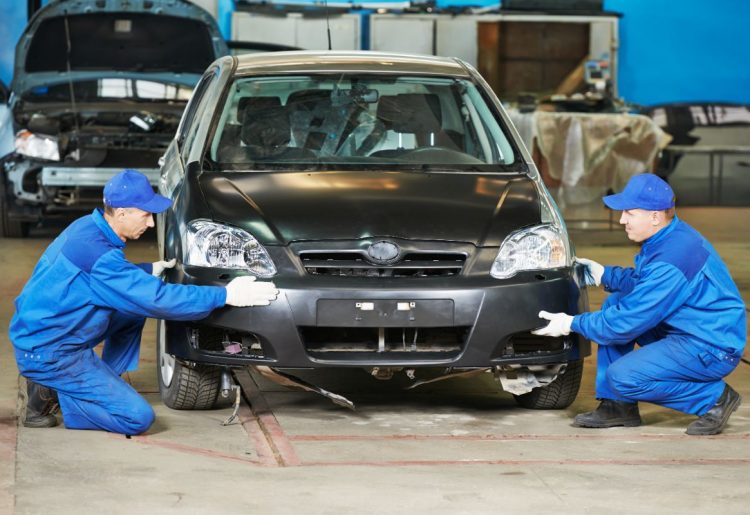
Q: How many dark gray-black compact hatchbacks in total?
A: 1